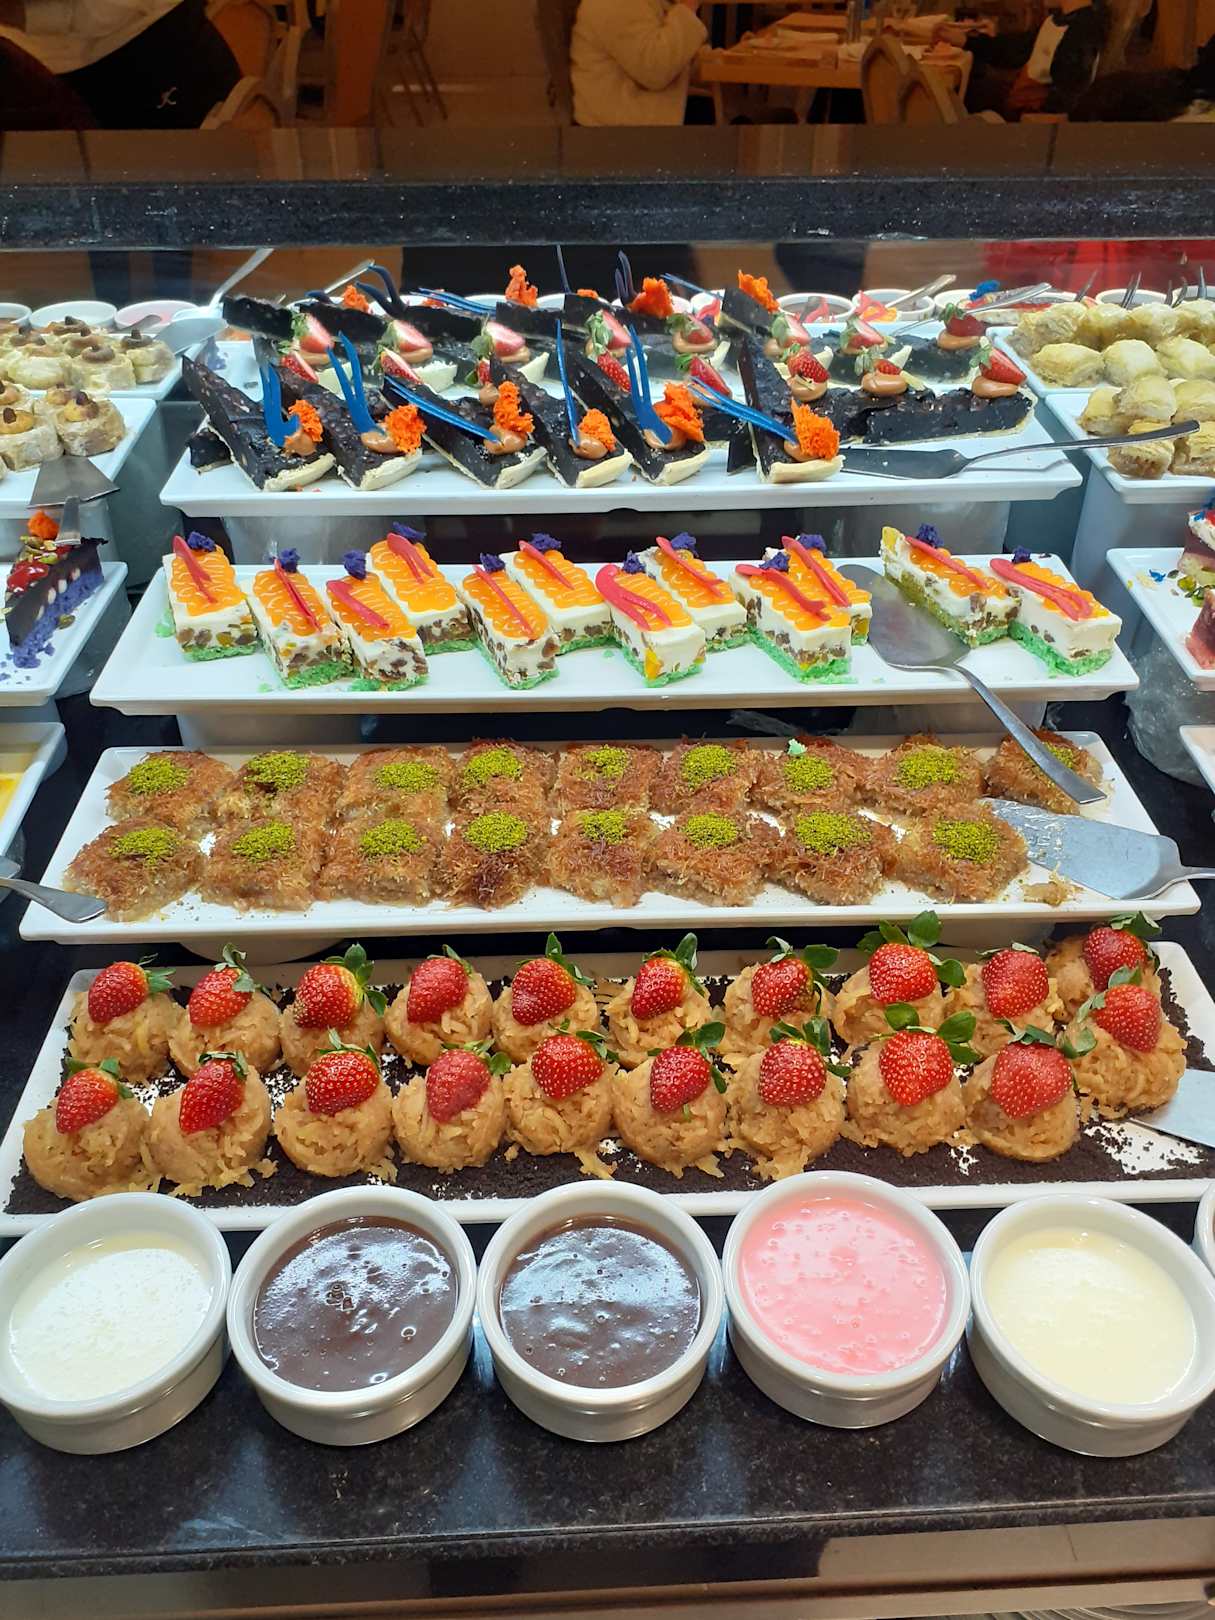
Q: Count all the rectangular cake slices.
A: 12